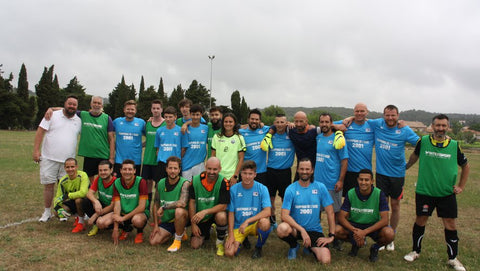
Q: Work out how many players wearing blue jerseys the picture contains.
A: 10